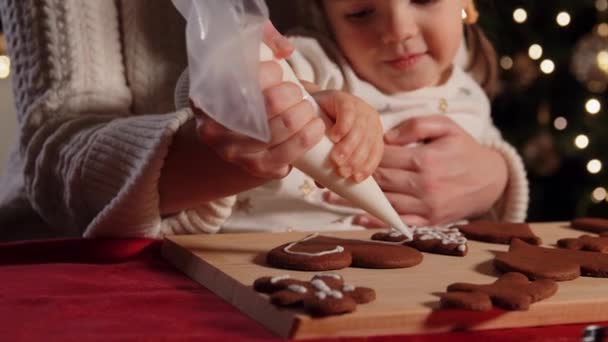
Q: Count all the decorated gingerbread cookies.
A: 3